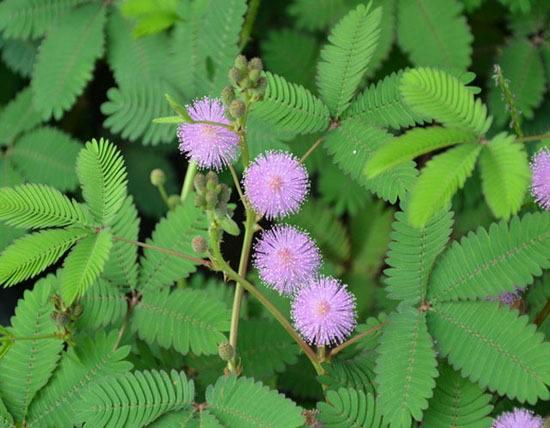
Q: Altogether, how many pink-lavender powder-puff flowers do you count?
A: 6